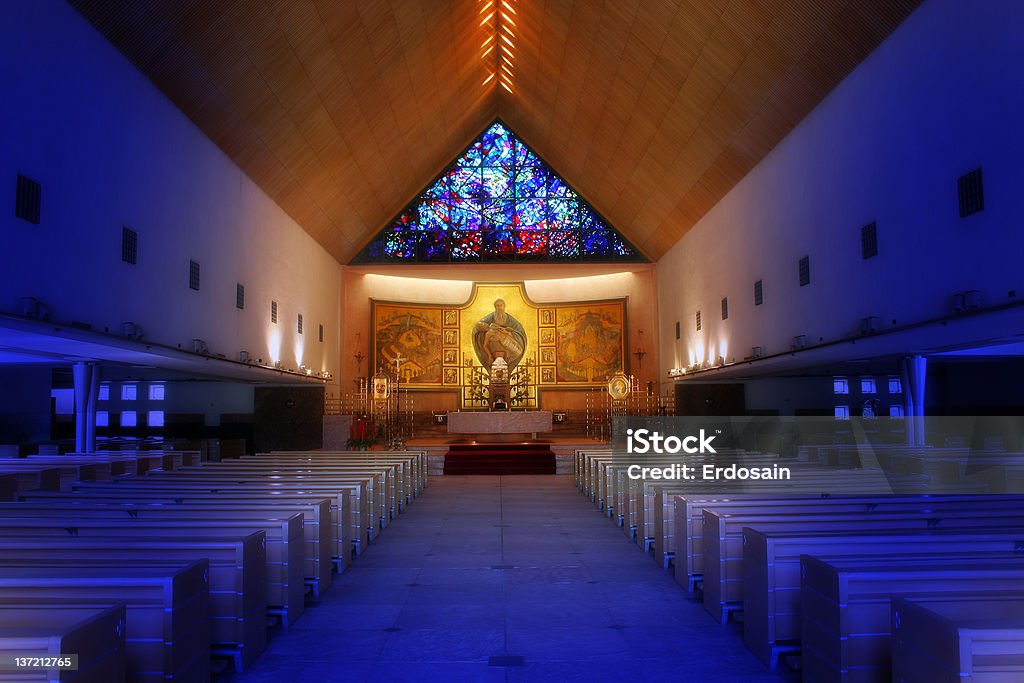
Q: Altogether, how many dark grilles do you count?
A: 14